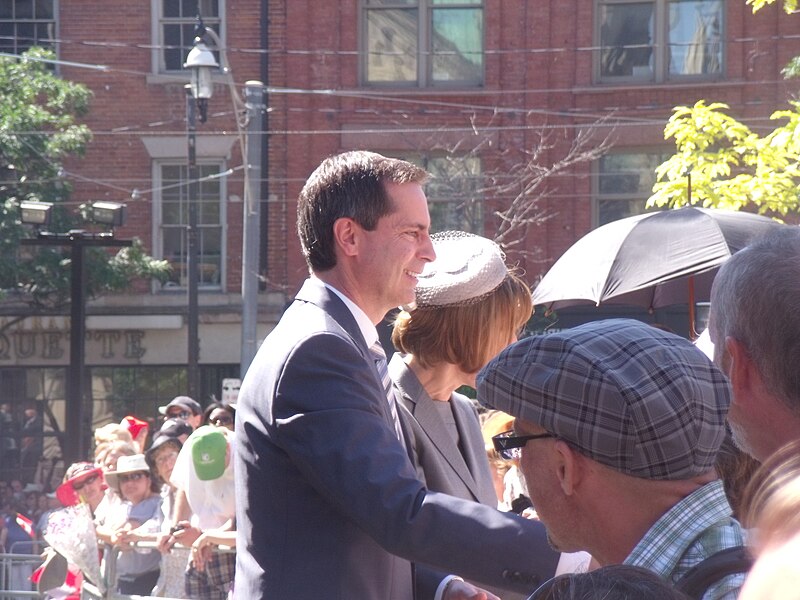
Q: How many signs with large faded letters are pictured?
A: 1